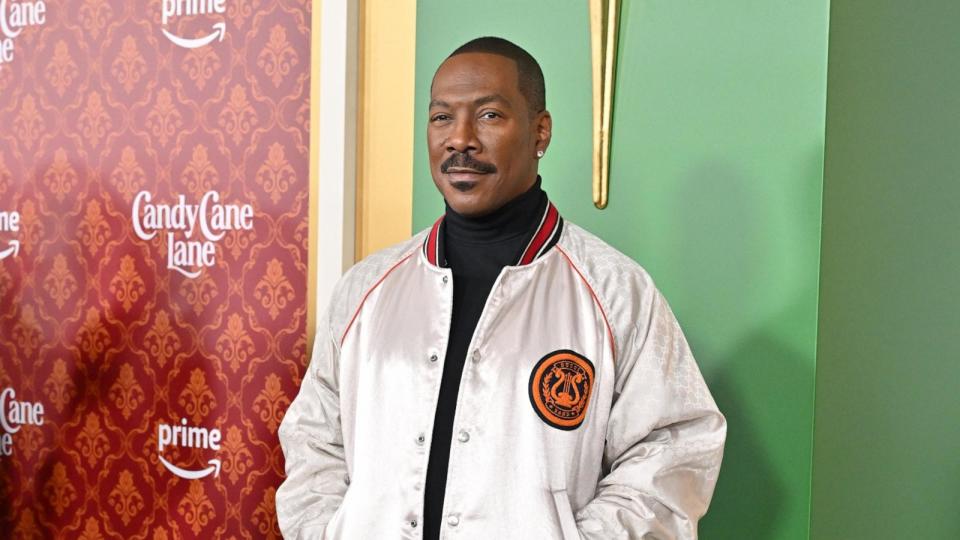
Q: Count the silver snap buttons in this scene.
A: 7